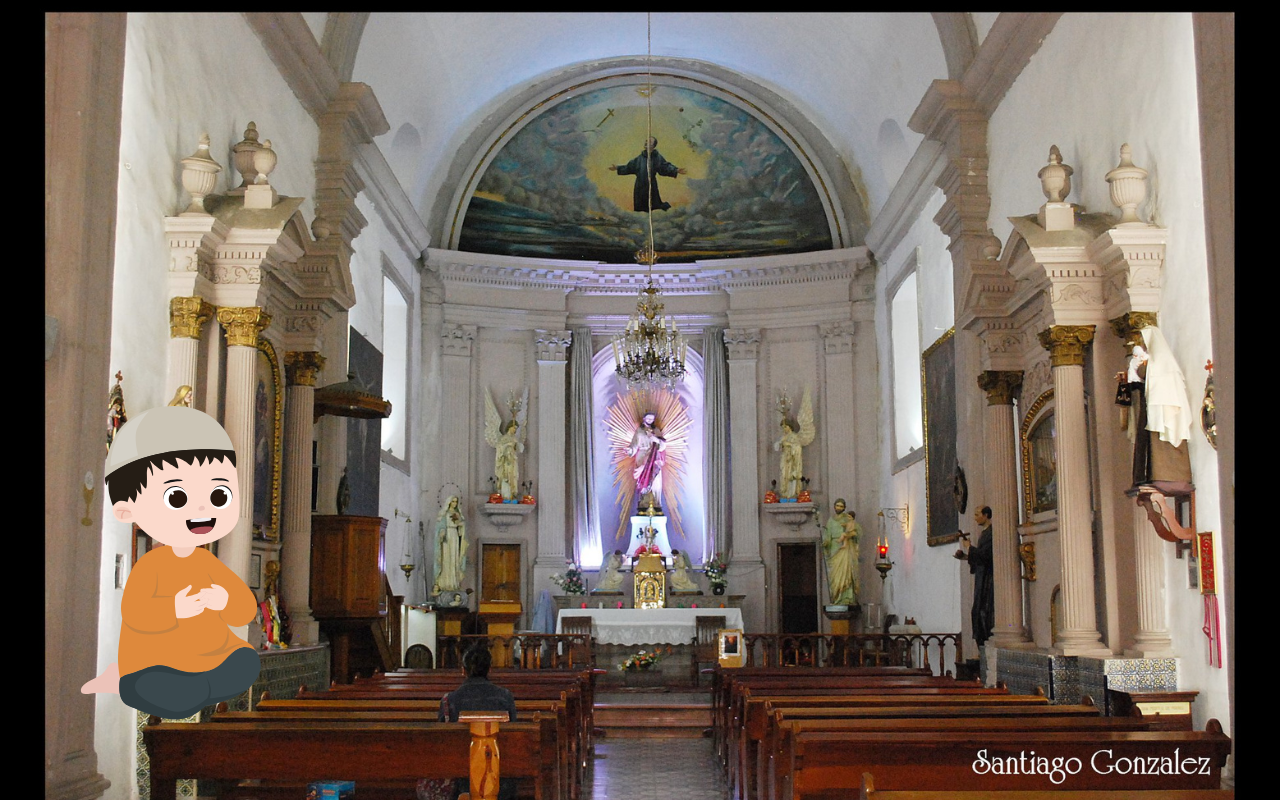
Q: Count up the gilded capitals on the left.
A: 3